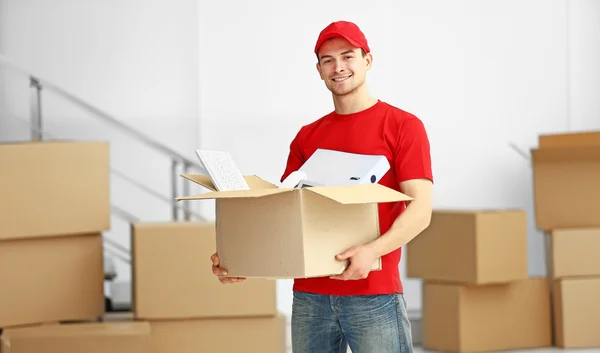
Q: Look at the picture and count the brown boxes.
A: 11